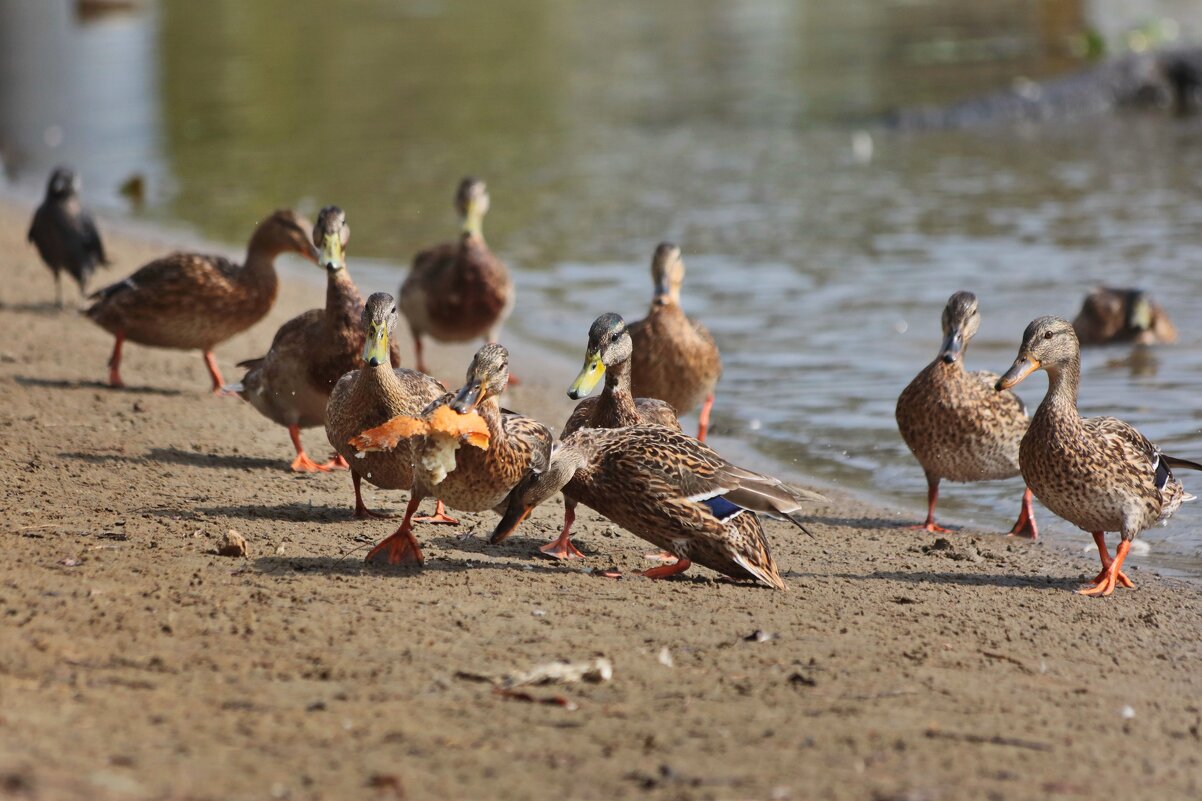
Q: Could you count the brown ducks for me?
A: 11